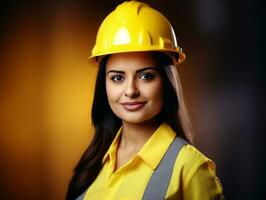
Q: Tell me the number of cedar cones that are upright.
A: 0